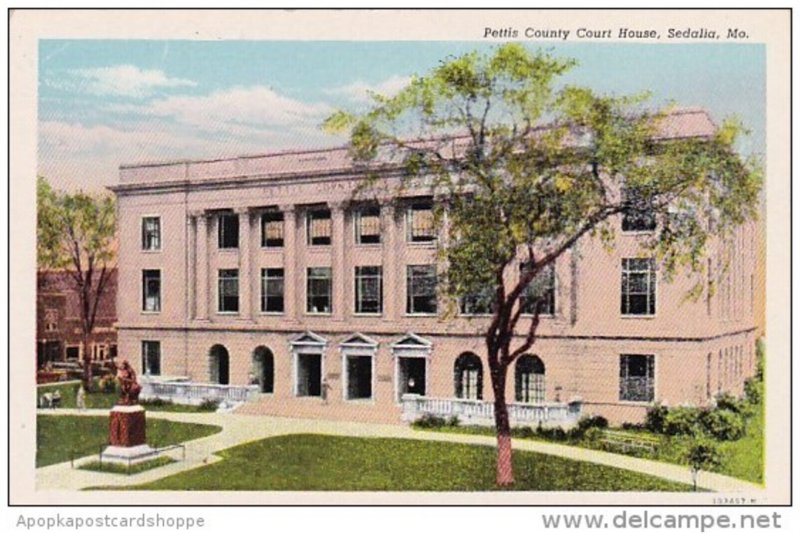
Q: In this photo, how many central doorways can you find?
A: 3